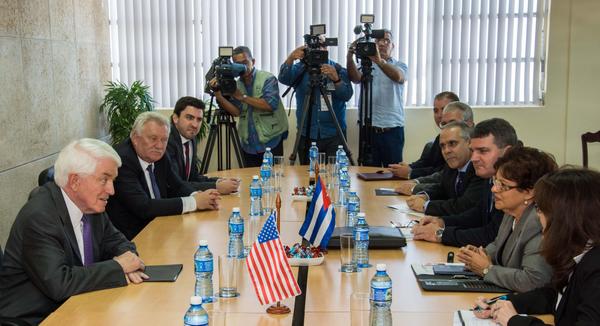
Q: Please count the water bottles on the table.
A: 13